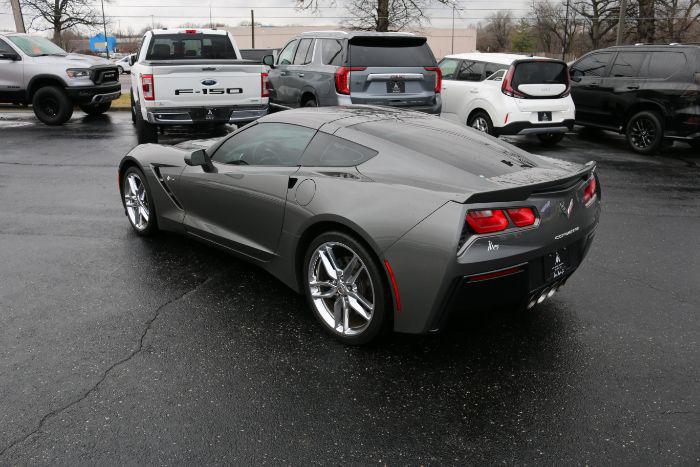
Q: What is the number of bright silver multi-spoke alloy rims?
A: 2